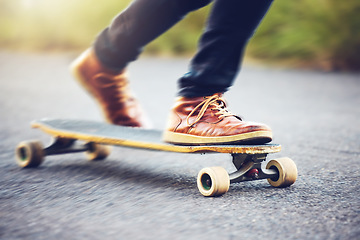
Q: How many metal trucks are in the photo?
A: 2